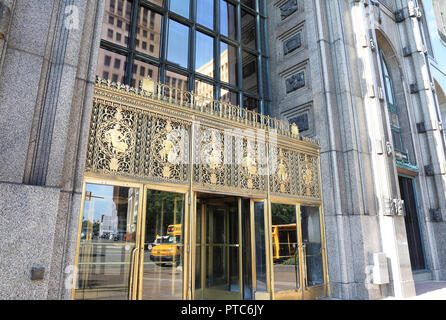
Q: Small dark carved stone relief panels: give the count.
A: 4